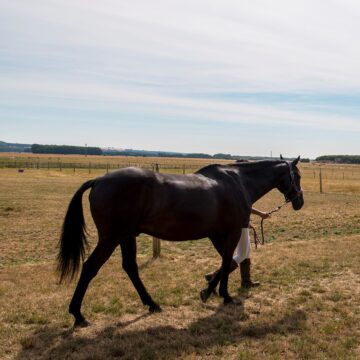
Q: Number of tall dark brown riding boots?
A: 2